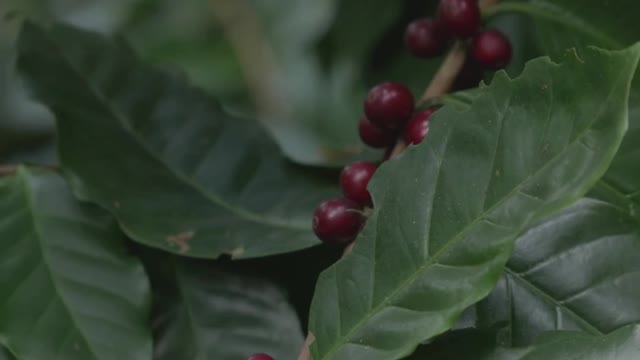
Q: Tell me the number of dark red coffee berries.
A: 9